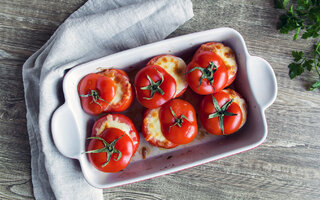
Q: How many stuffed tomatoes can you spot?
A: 6